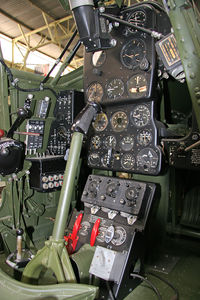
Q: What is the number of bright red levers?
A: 2